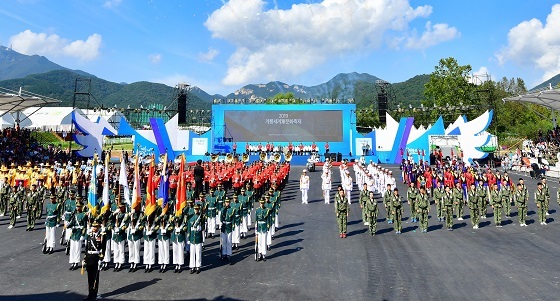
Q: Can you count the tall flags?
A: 7